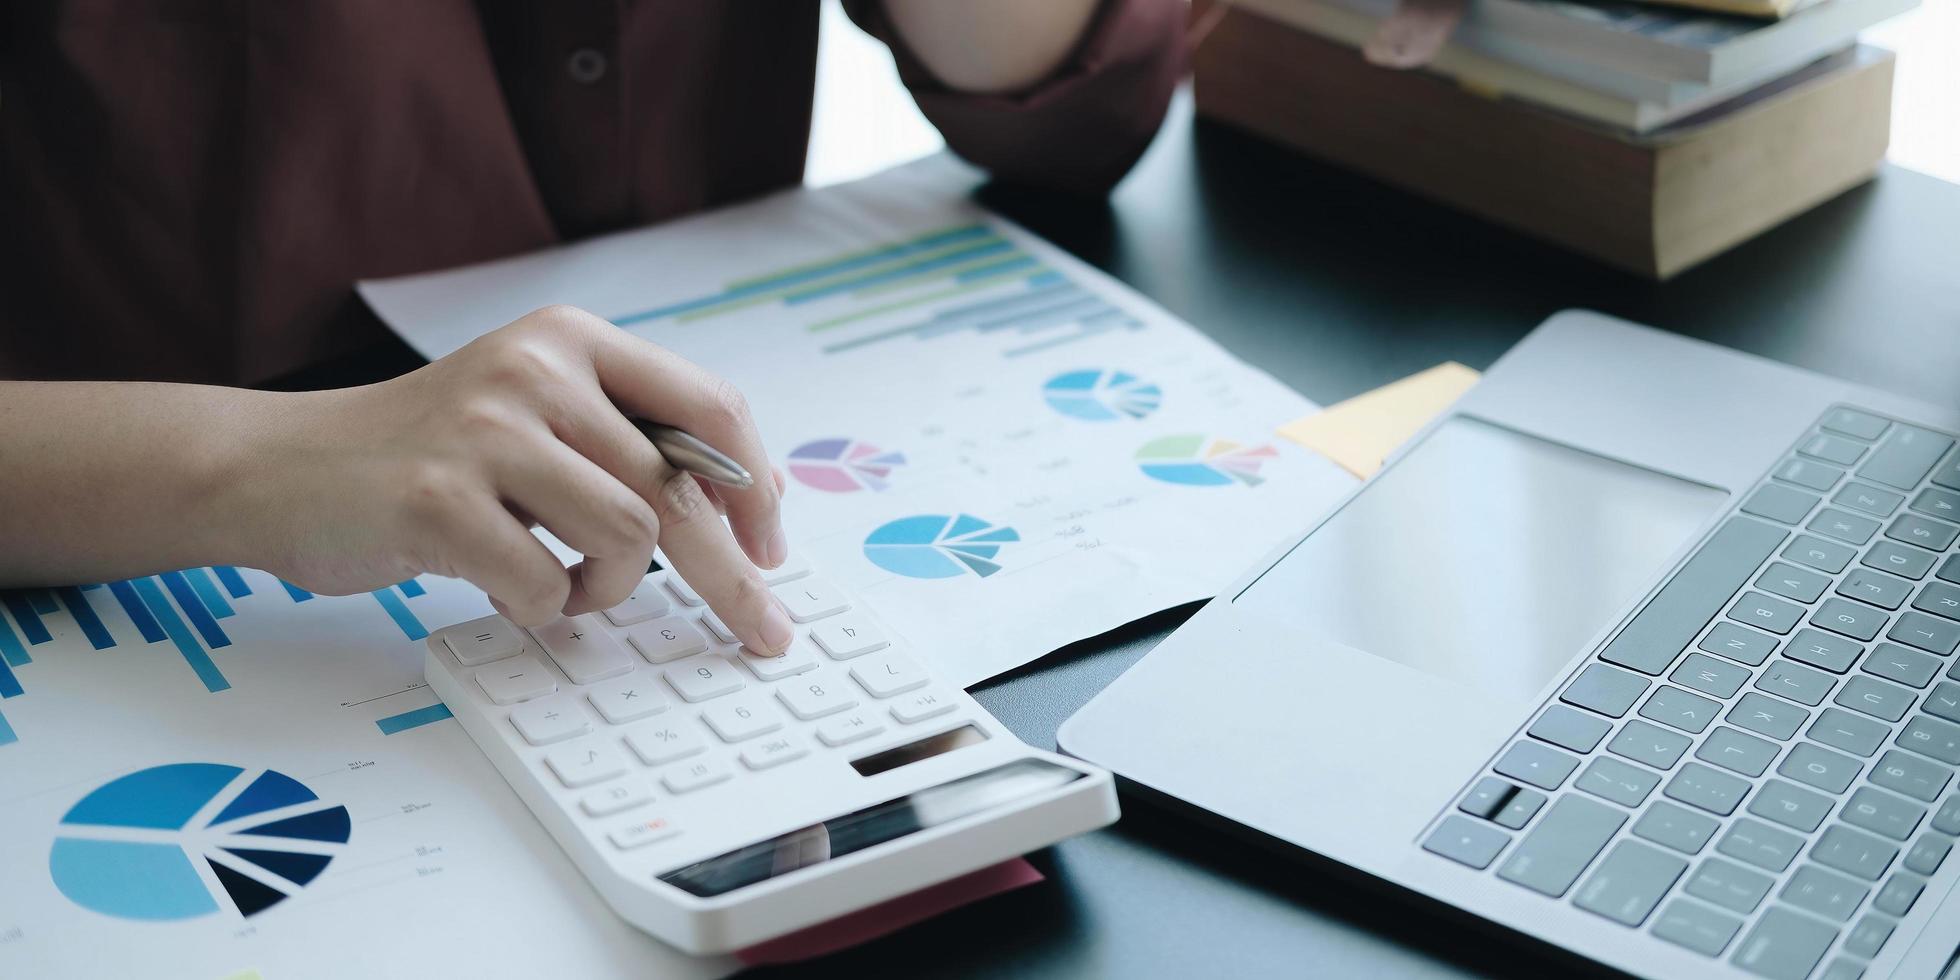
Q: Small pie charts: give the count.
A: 4